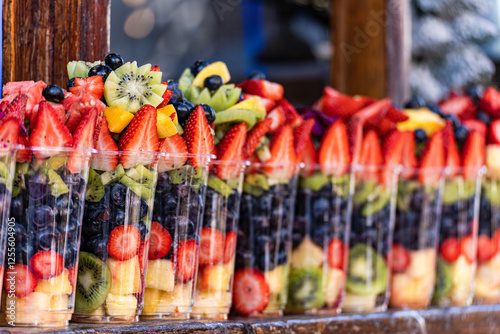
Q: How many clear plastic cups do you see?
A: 11